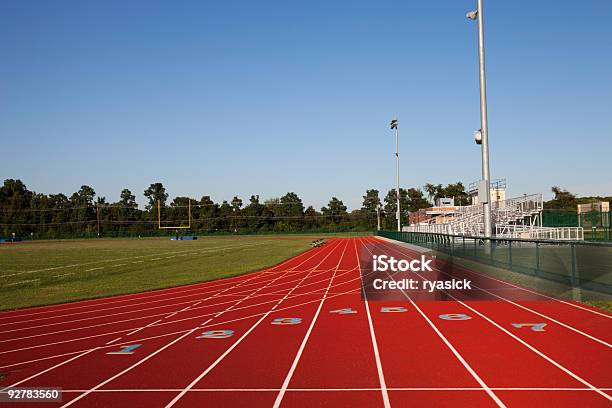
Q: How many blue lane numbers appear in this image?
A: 7